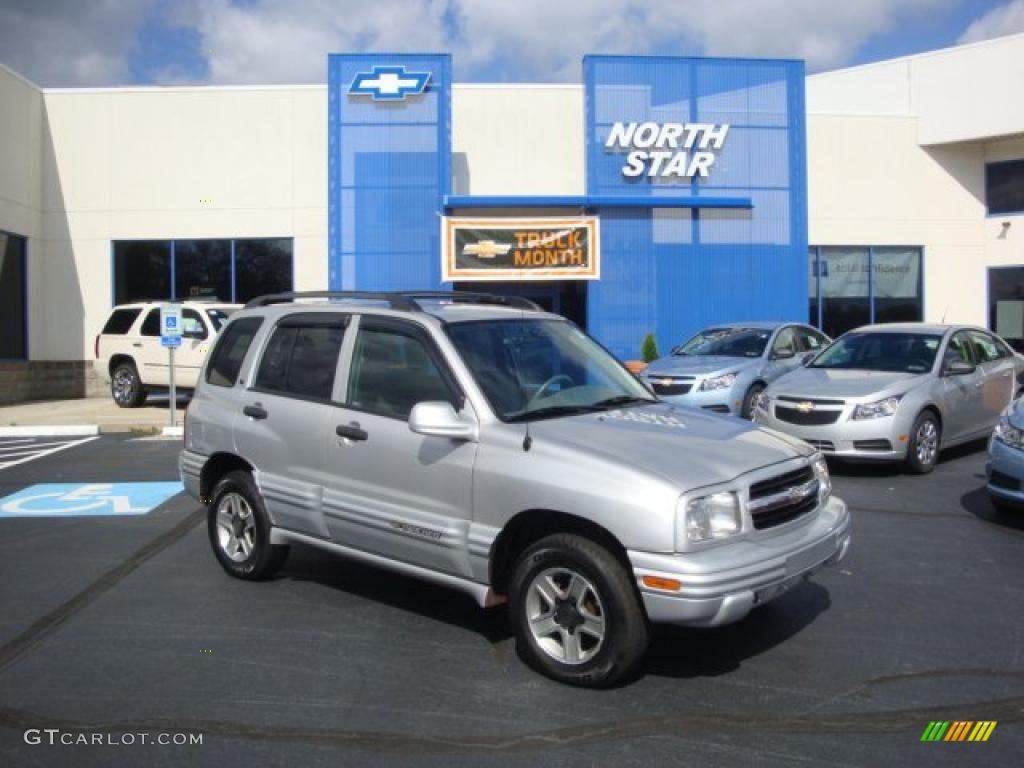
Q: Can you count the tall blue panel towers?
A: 2